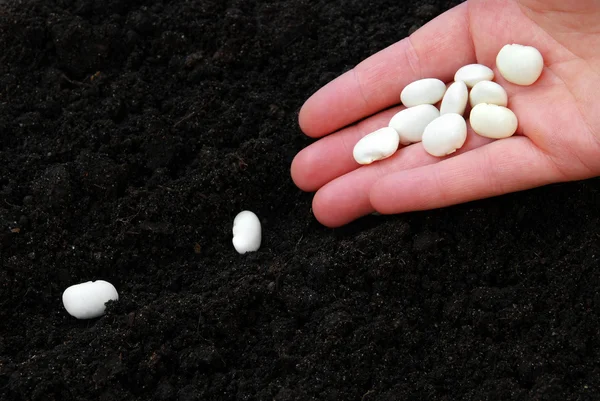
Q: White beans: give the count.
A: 11